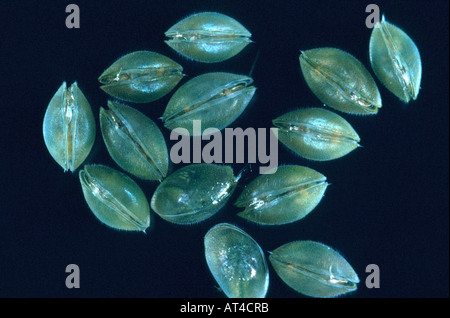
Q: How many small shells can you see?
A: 13